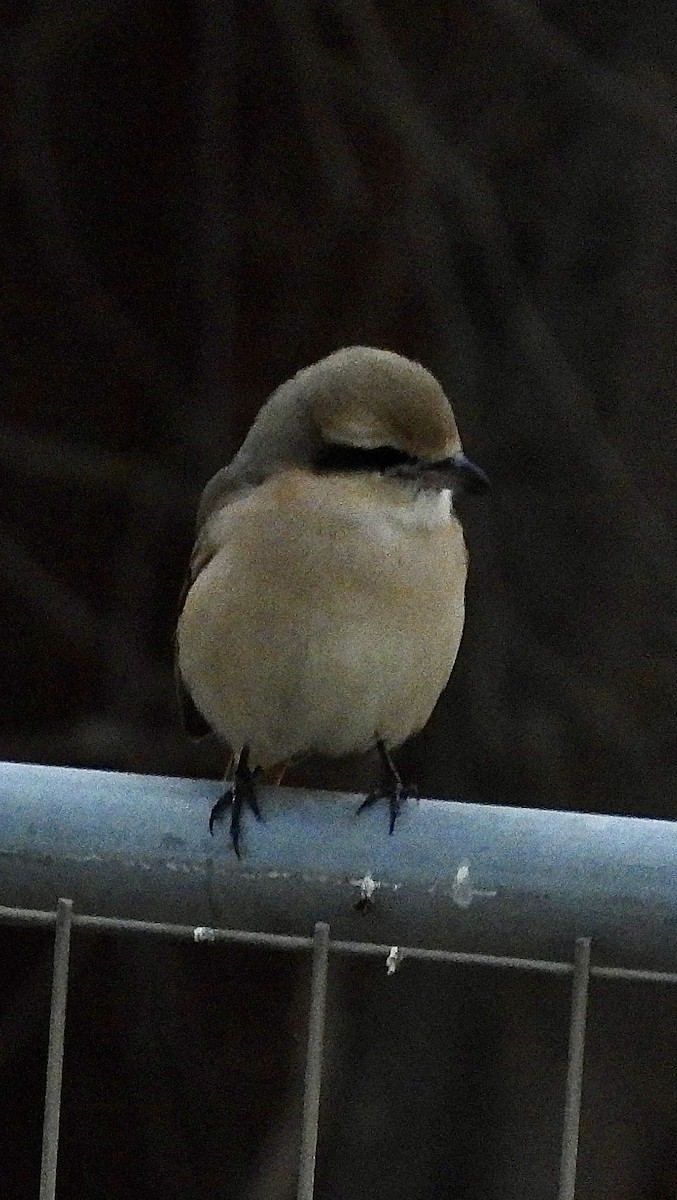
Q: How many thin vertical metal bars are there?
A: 3